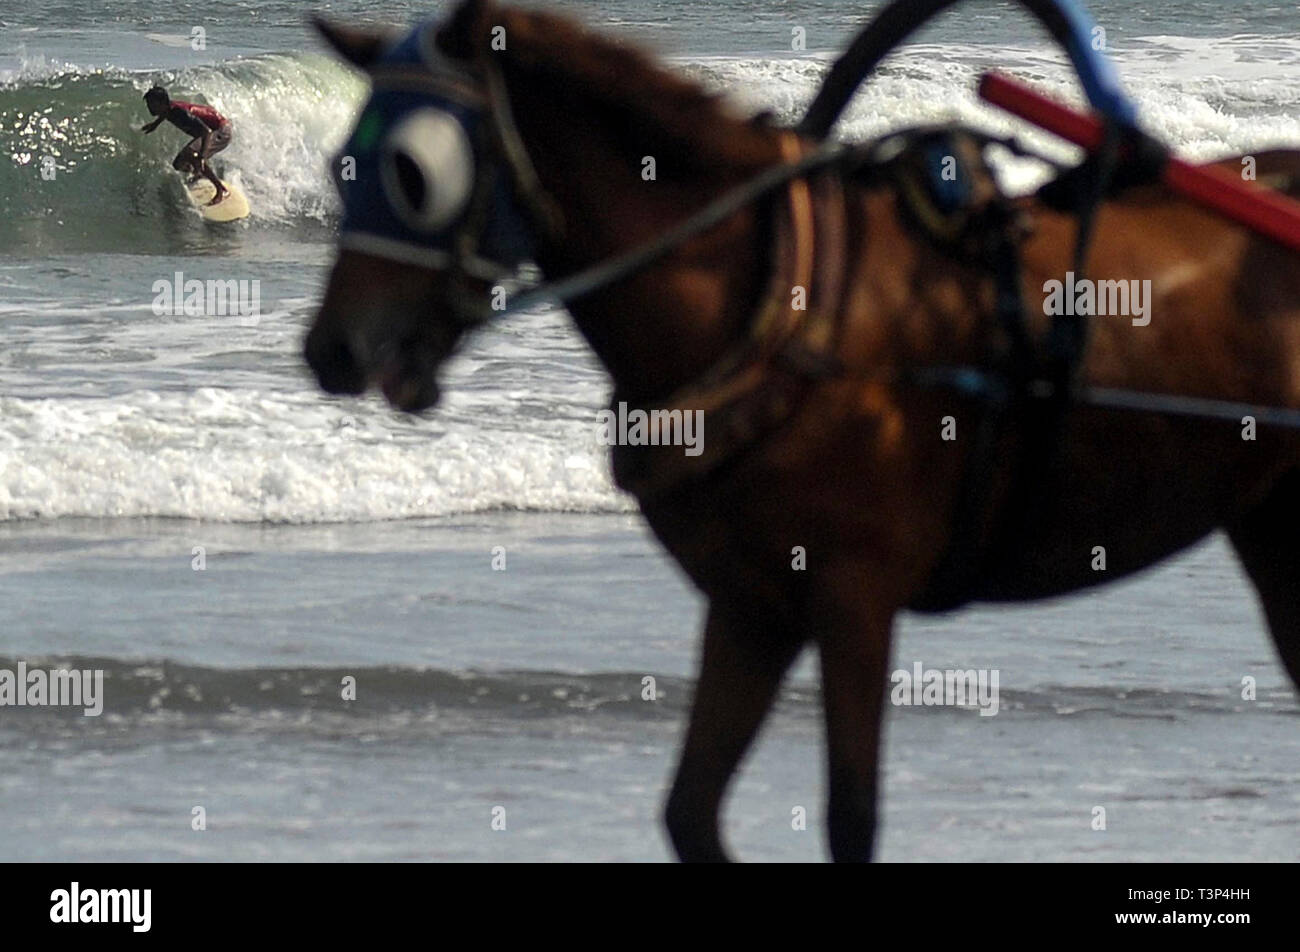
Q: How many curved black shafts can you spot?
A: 1